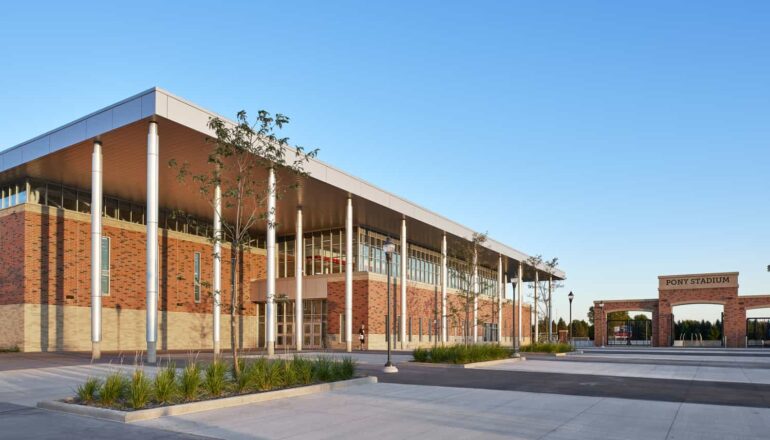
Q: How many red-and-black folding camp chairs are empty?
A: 0